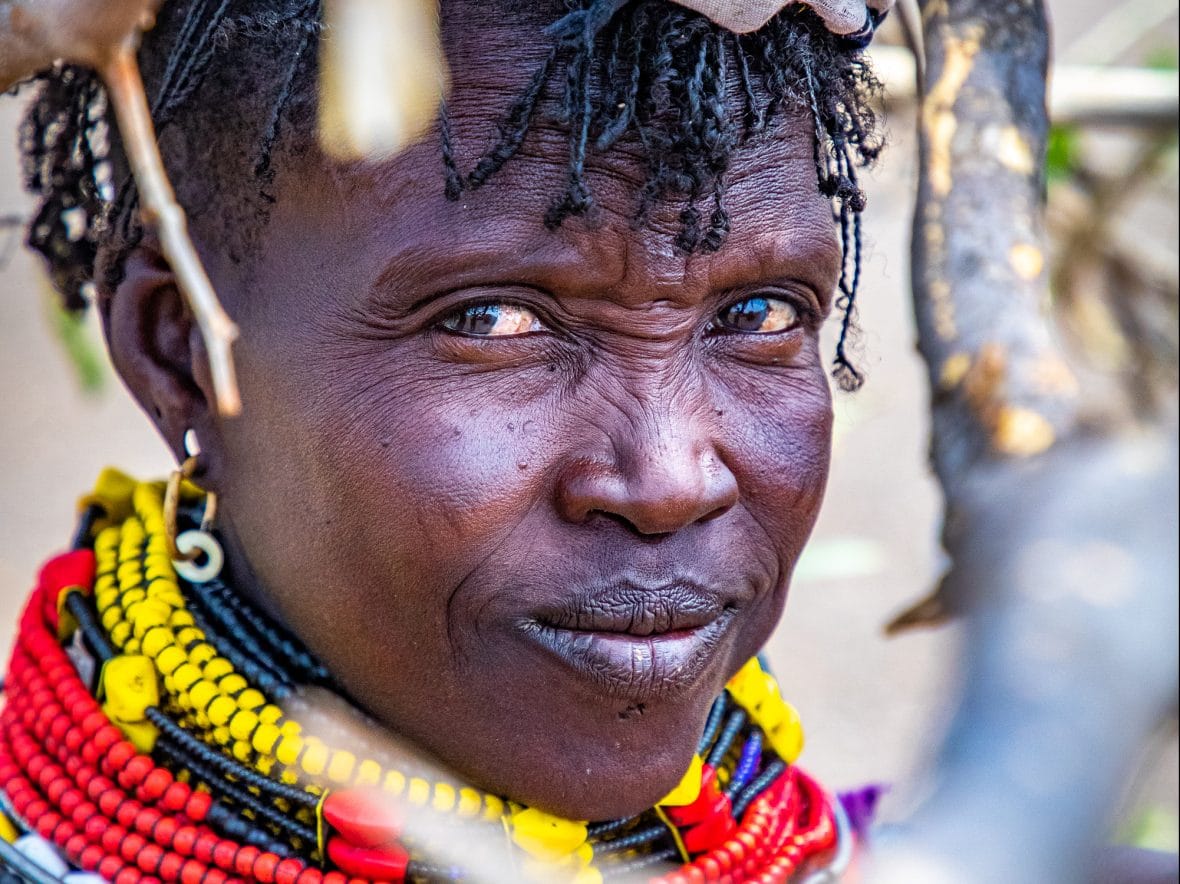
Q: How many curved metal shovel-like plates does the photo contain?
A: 0